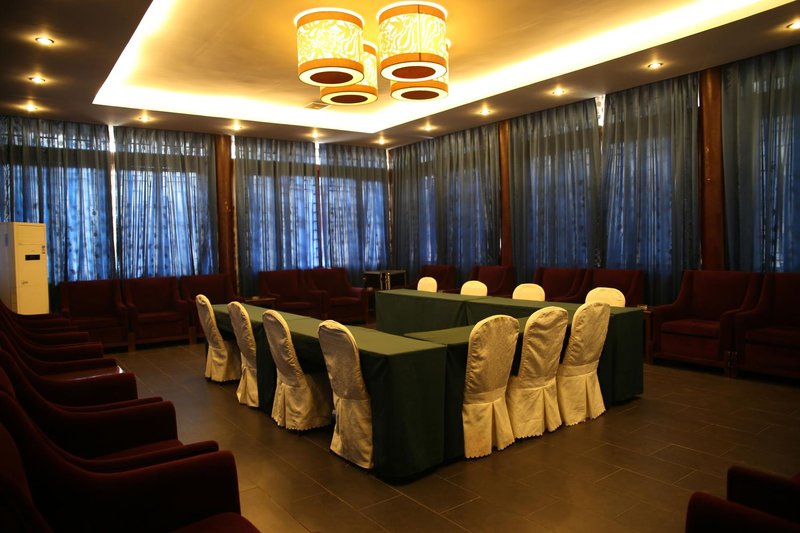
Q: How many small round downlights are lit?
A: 12